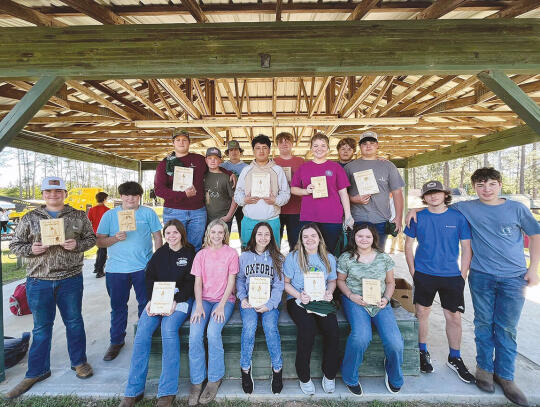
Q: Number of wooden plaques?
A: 11